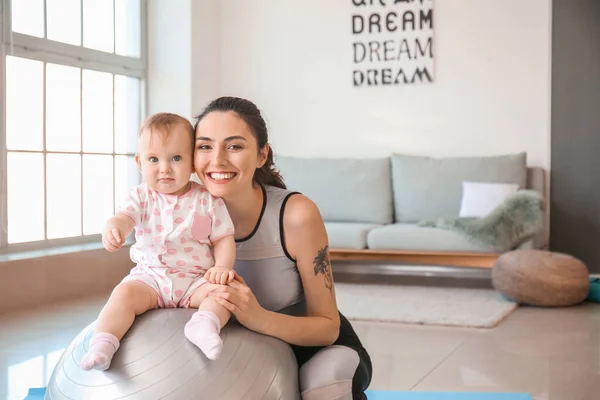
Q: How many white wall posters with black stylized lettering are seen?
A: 1